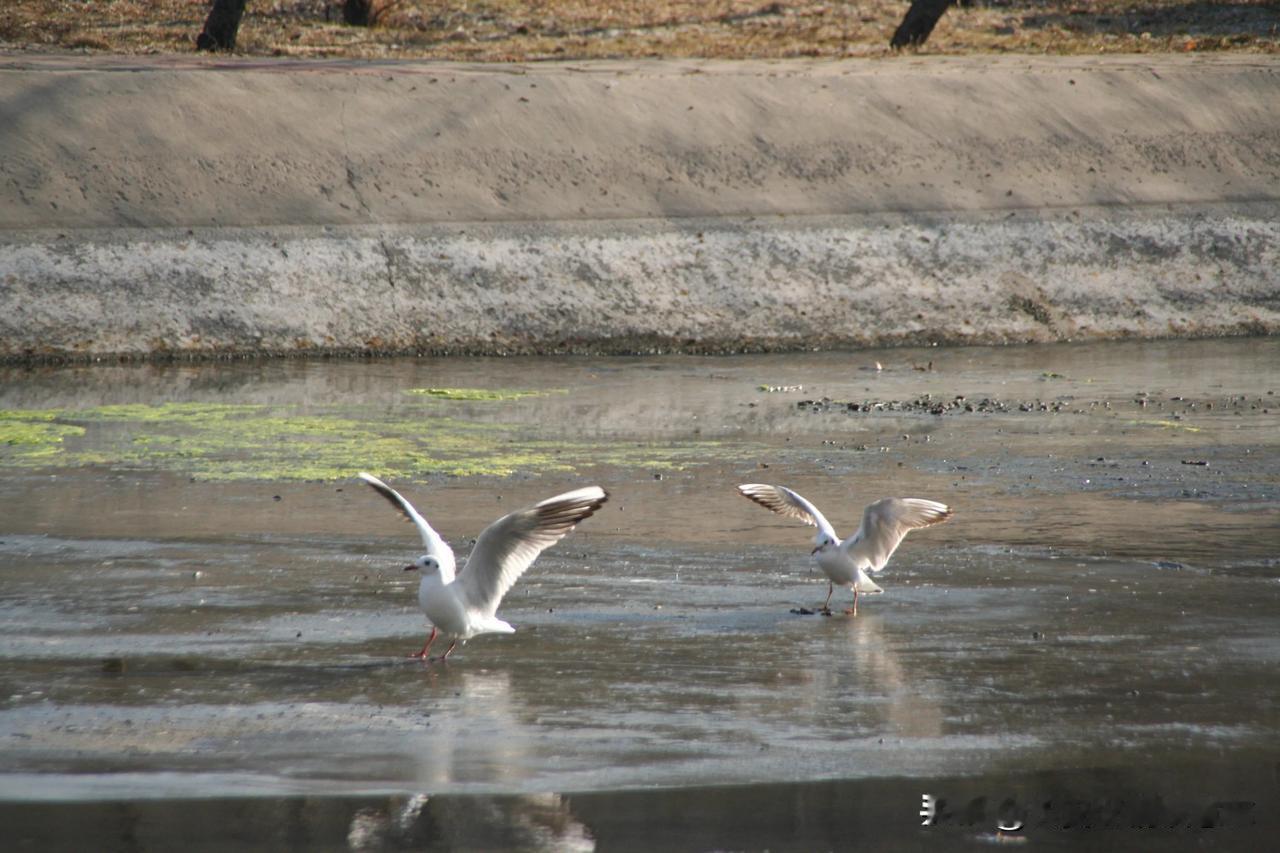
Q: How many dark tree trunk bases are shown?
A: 3